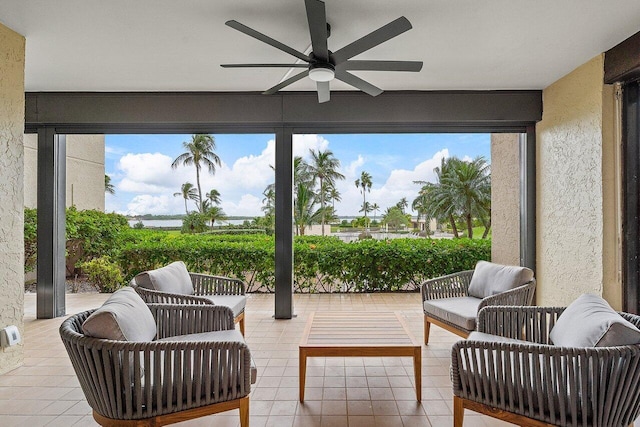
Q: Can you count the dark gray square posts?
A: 3